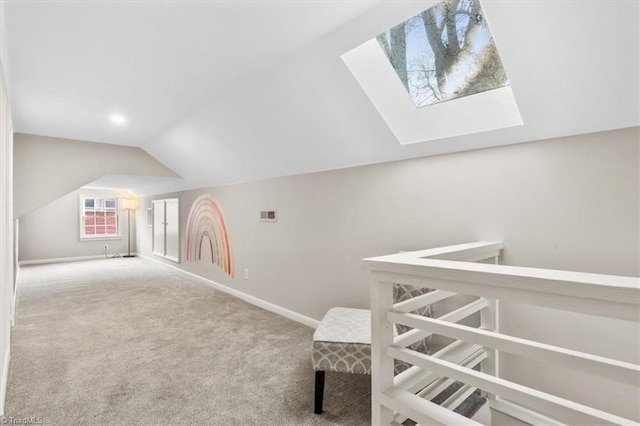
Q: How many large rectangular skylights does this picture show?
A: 1